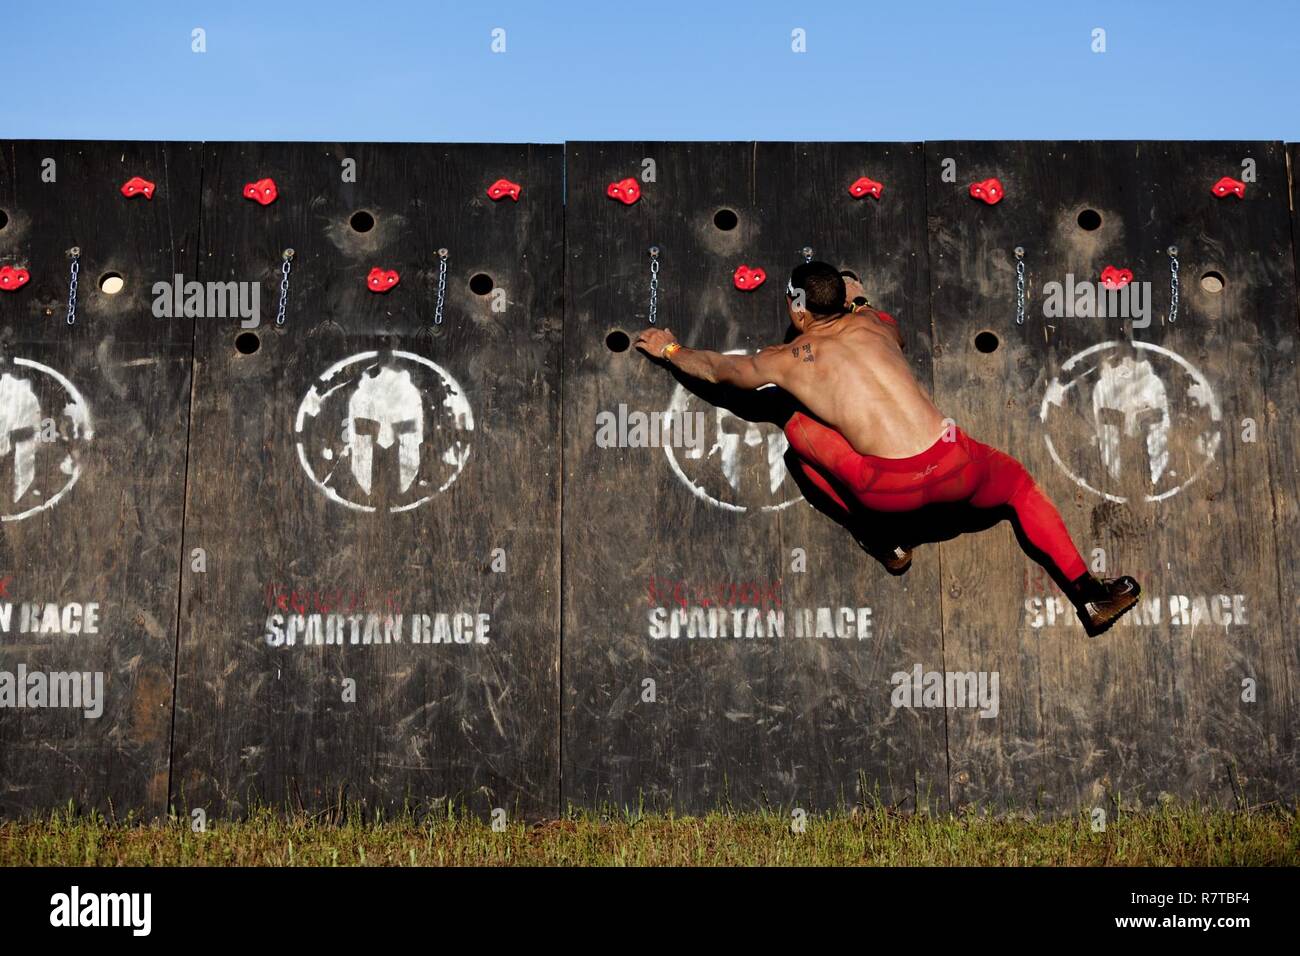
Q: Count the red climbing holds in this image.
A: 11